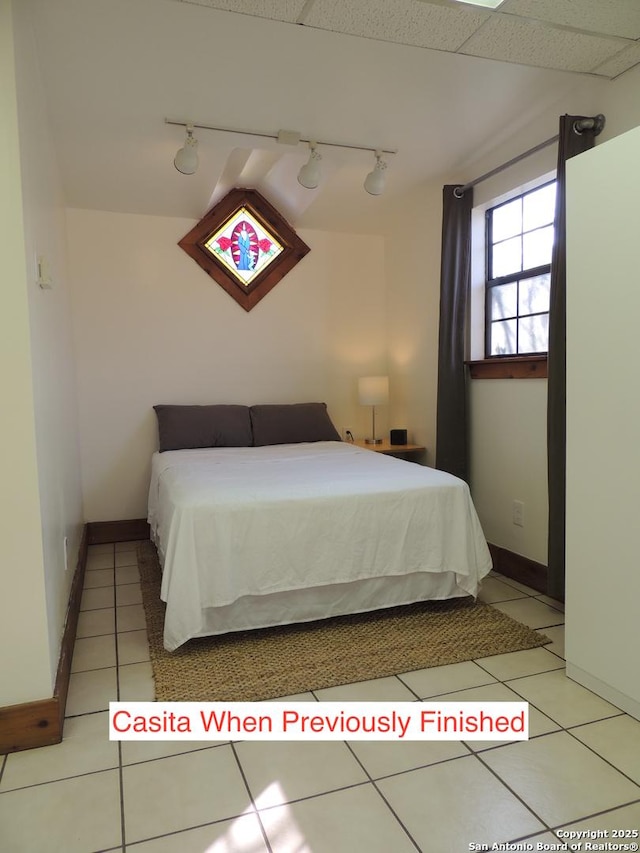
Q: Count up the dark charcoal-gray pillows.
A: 2